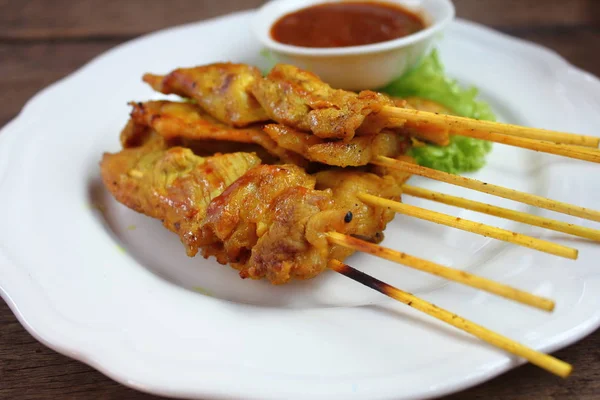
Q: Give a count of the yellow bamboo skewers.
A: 7